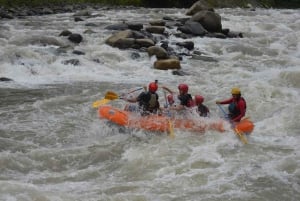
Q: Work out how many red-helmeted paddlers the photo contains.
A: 4